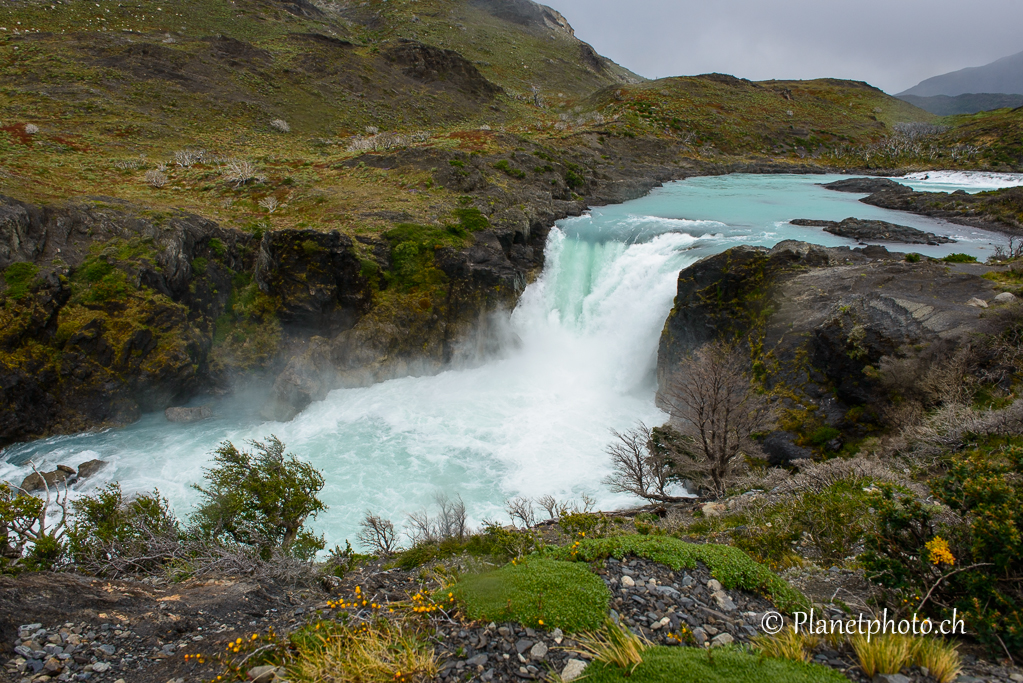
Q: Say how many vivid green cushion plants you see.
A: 3